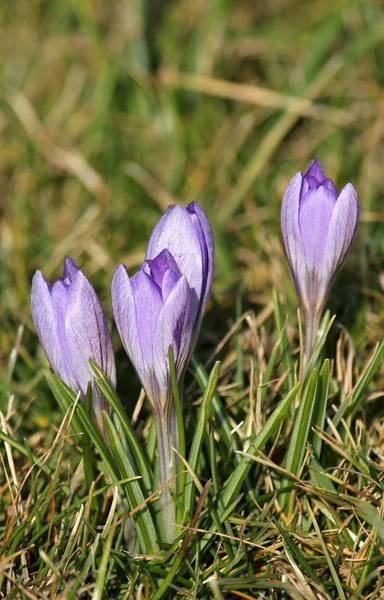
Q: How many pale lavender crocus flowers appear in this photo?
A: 4